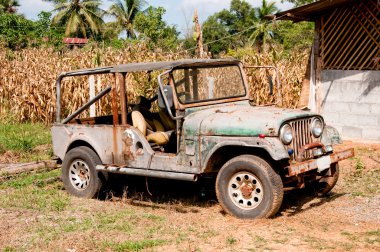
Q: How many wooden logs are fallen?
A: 1